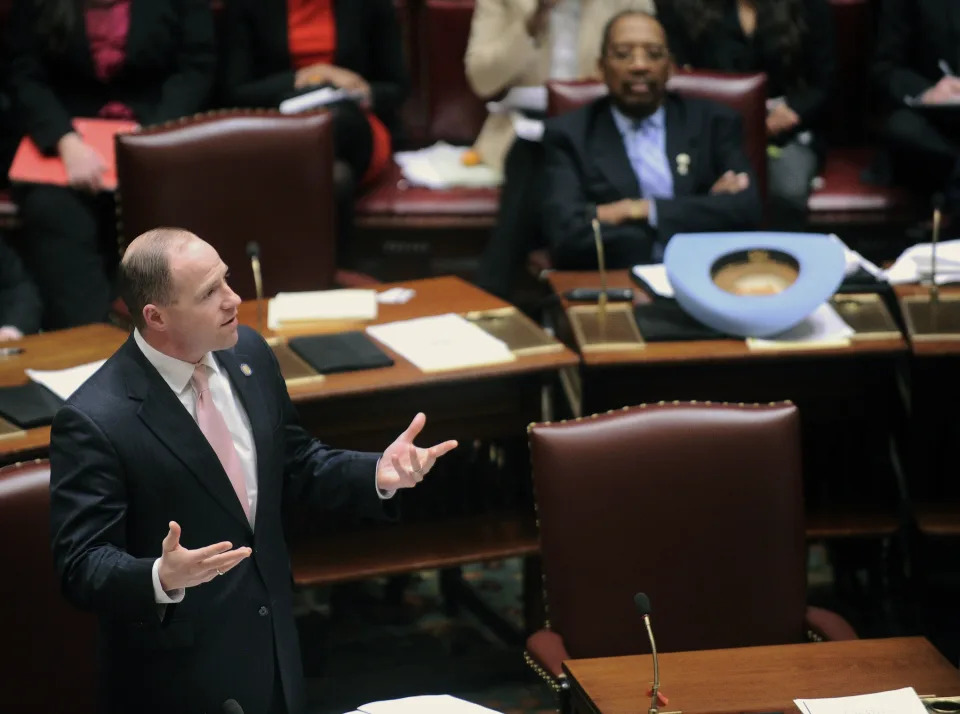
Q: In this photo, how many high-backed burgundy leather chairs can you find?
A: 4